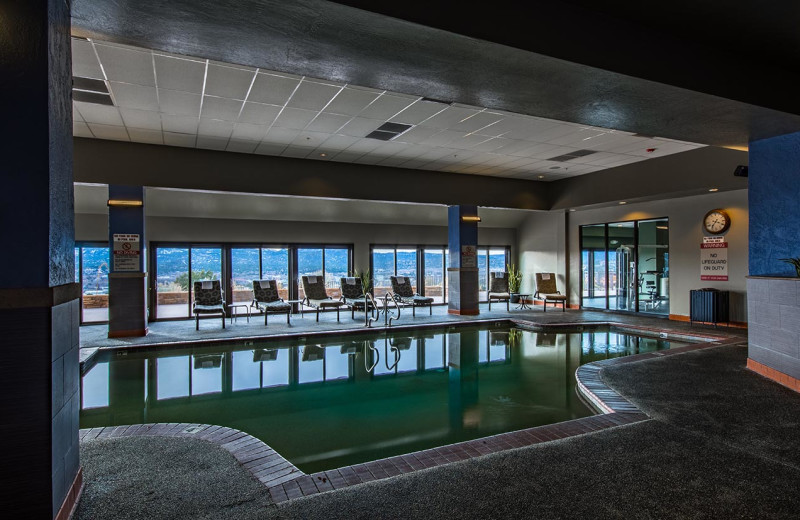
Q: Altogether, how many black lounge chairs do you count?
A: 7